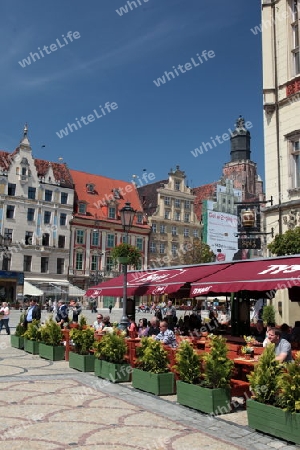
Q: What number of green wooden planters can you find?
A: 8